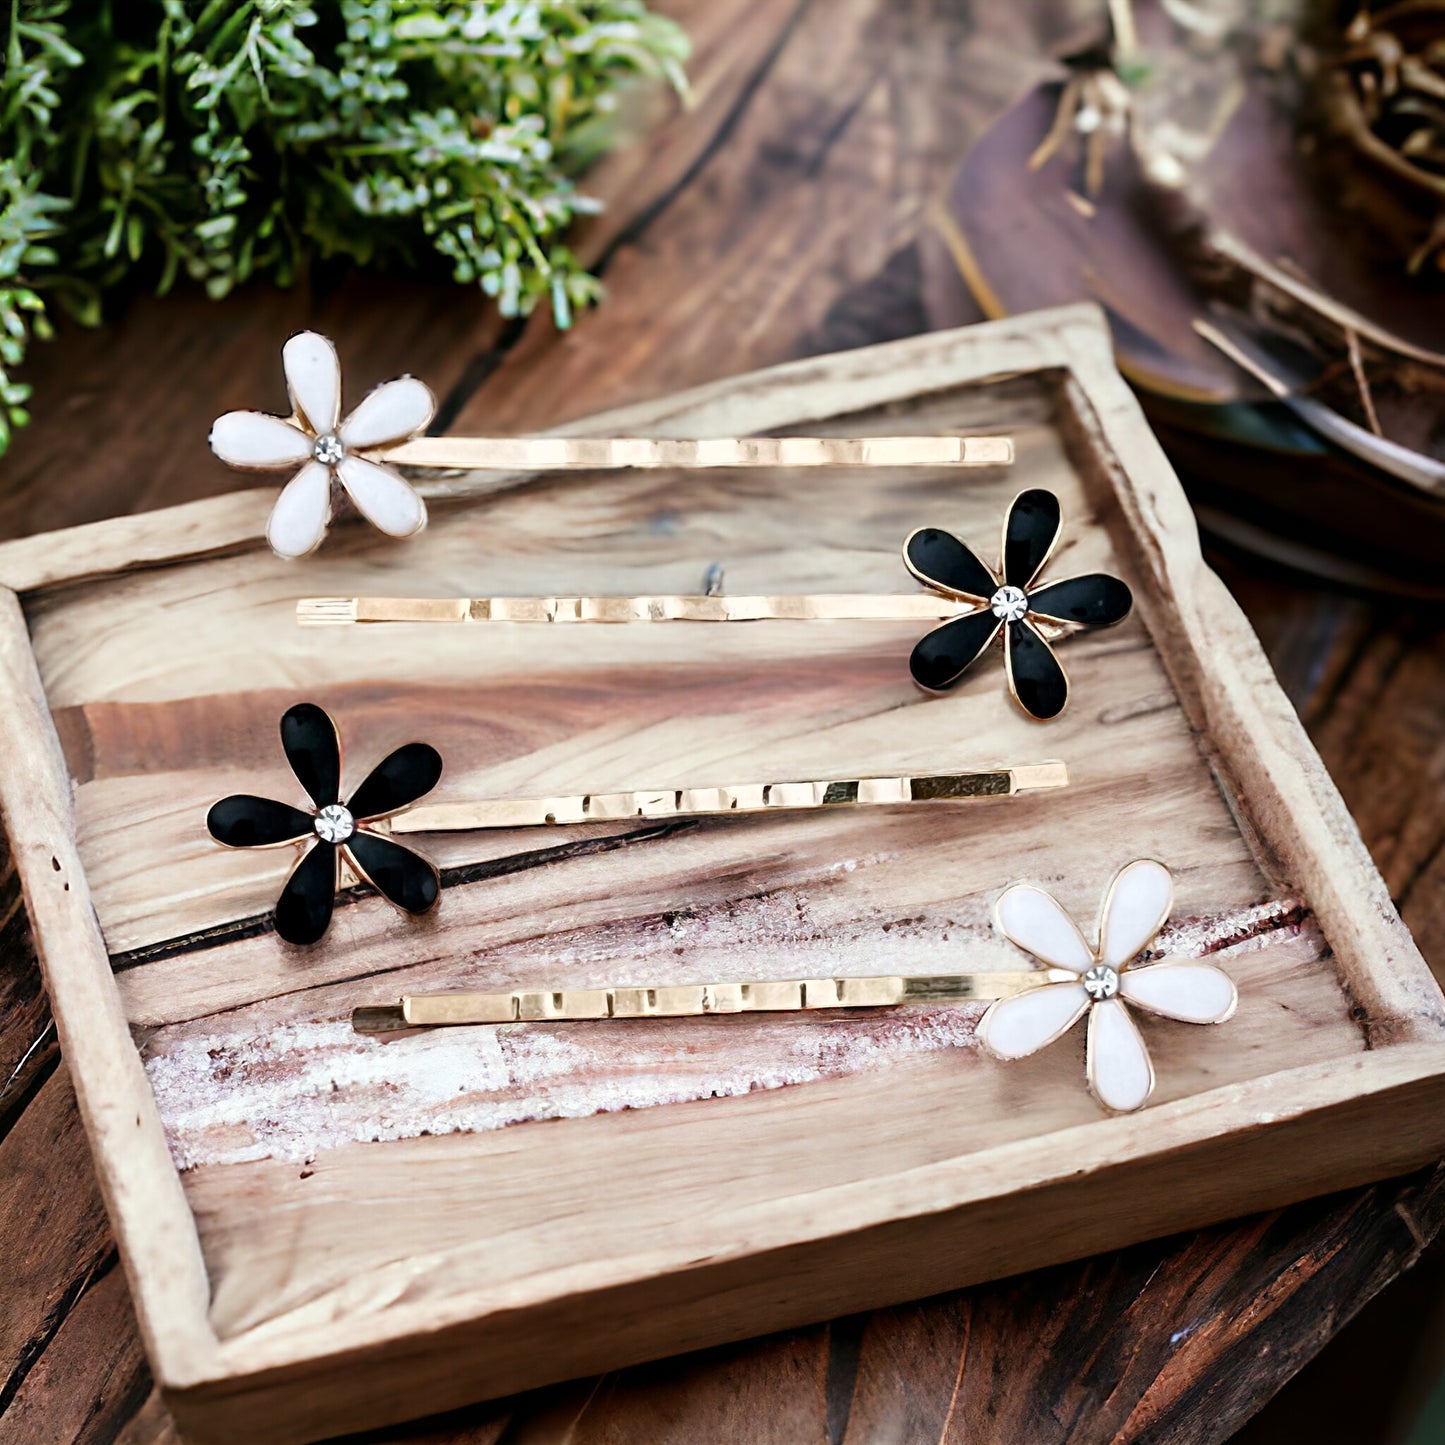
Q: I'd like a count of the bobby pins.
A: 4